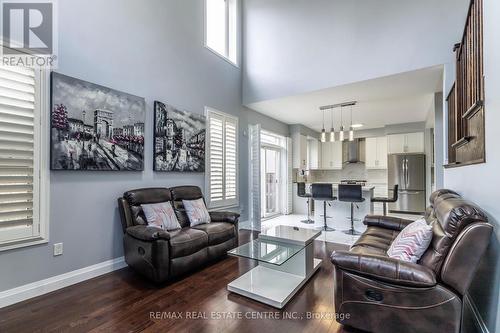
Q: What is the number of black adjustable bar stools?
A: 4